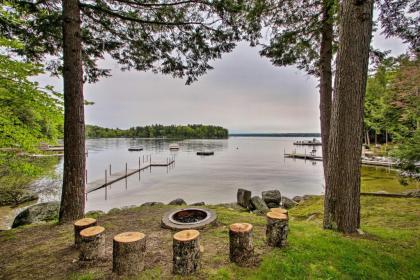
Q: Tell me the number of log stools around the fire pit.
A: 7